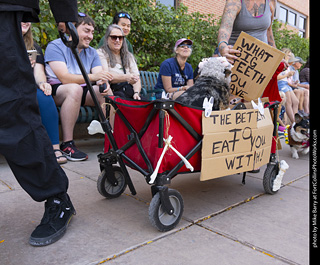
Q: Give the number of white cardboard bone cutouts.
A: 4